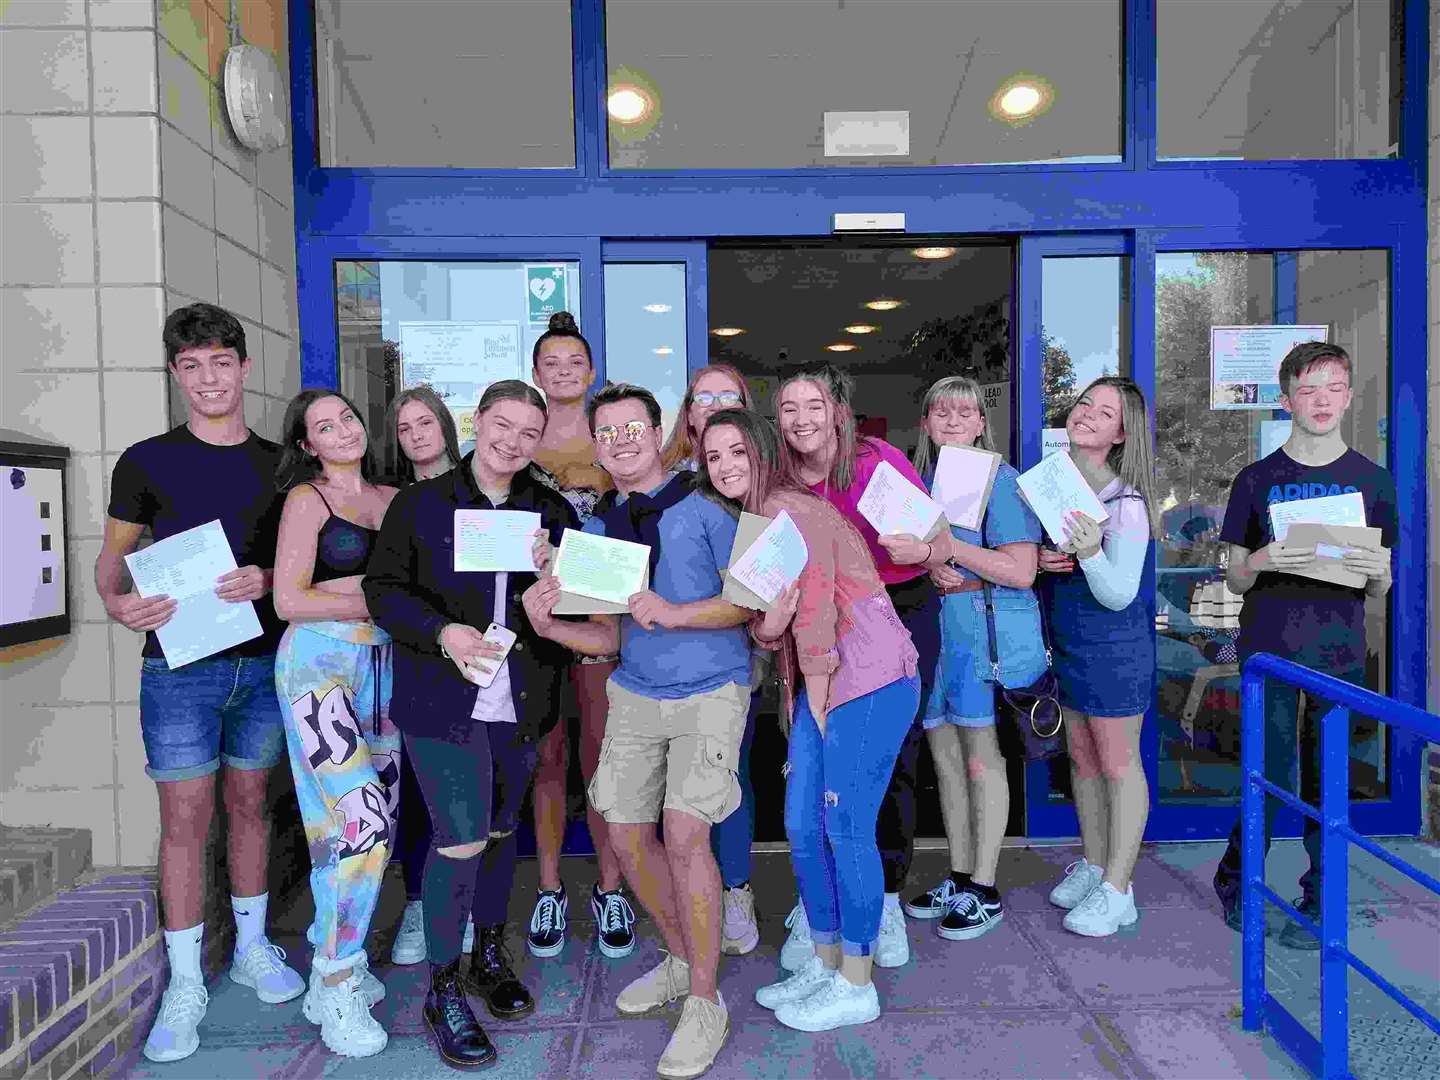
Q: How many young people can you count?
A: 12